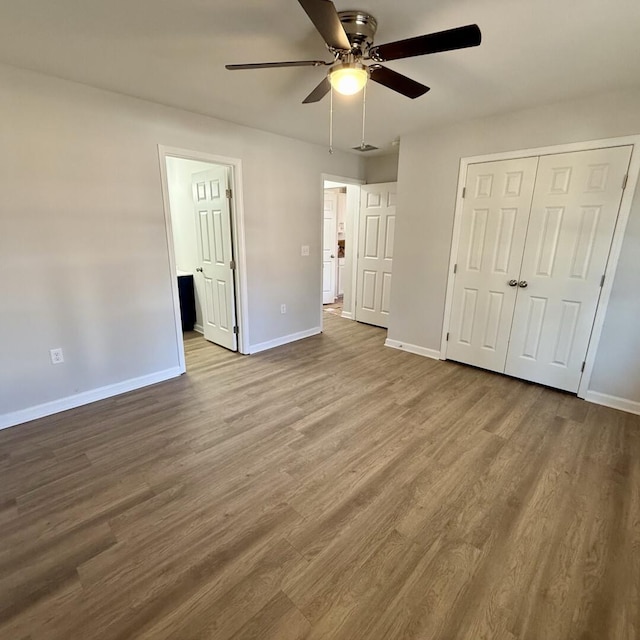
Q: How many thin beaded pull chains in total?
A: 2